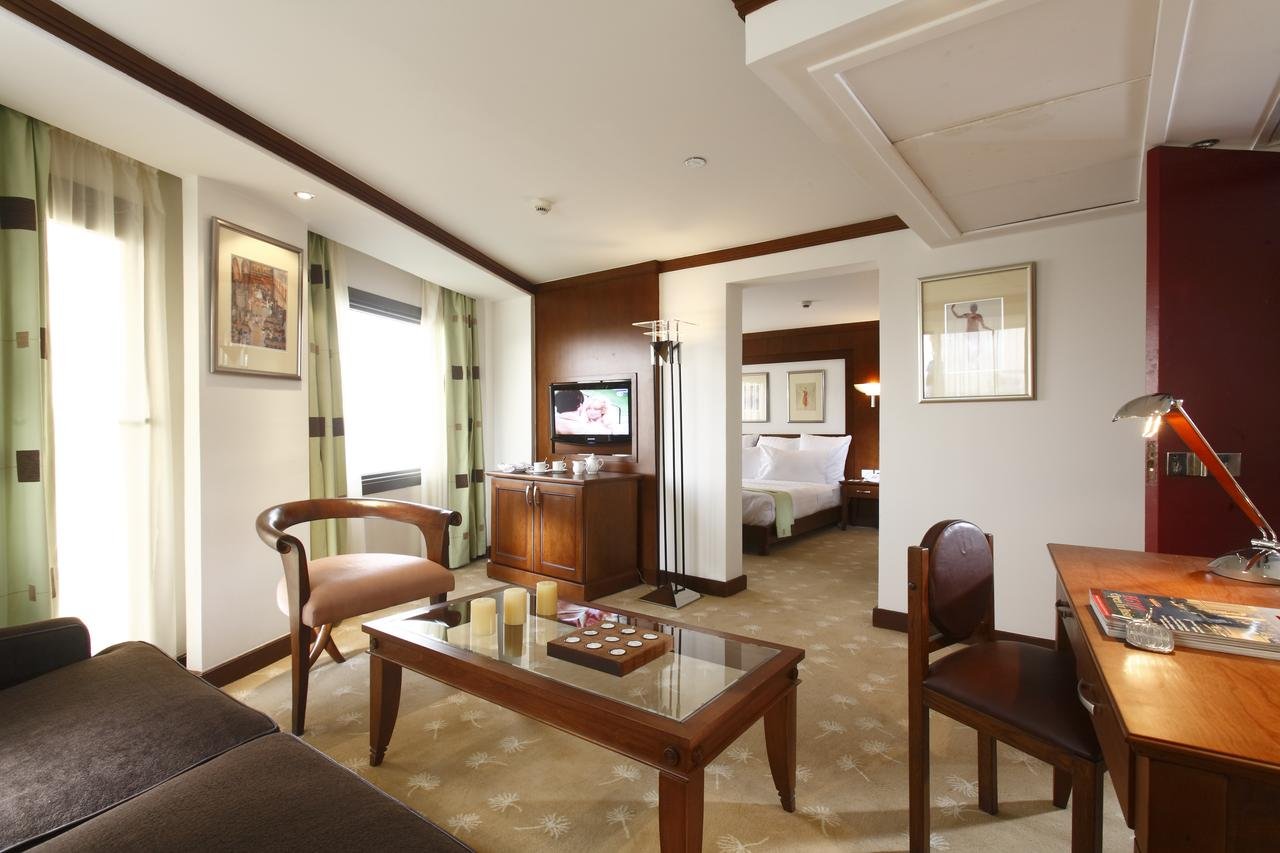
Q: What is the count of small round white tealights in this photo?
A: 9